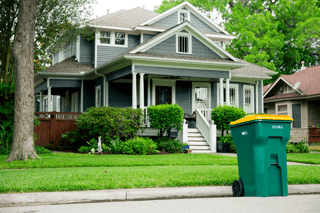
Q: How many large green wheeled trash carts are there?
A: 1